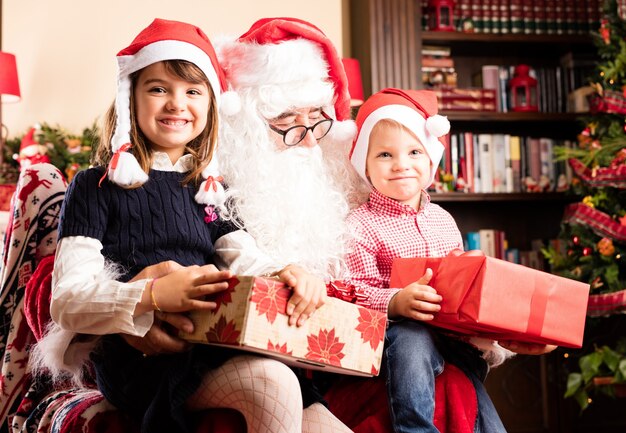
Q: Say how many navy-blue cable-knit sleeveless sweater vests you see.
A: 1